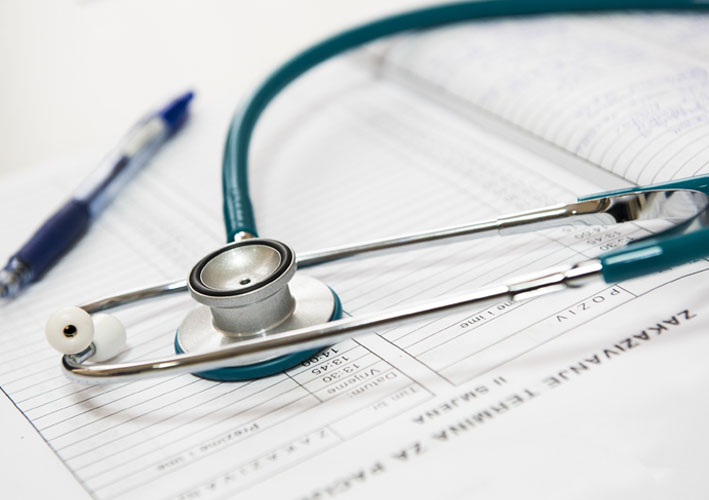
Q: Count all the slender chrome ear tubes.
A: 2